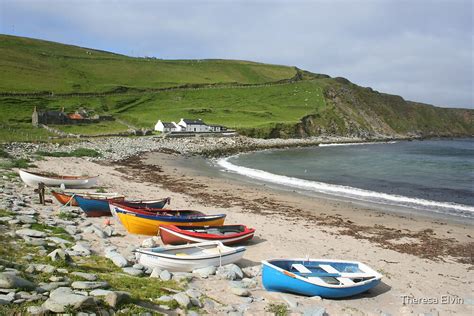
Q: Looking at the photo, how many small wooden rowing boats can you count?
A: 8